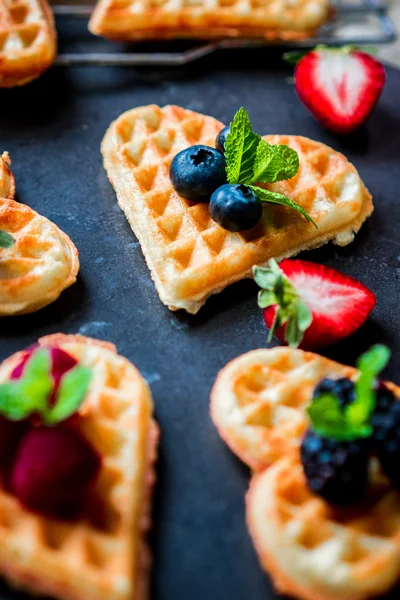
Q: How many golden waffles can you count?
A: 6